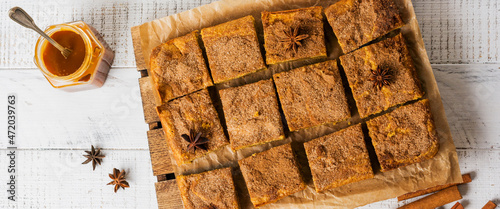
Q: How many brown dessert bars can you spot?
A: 12